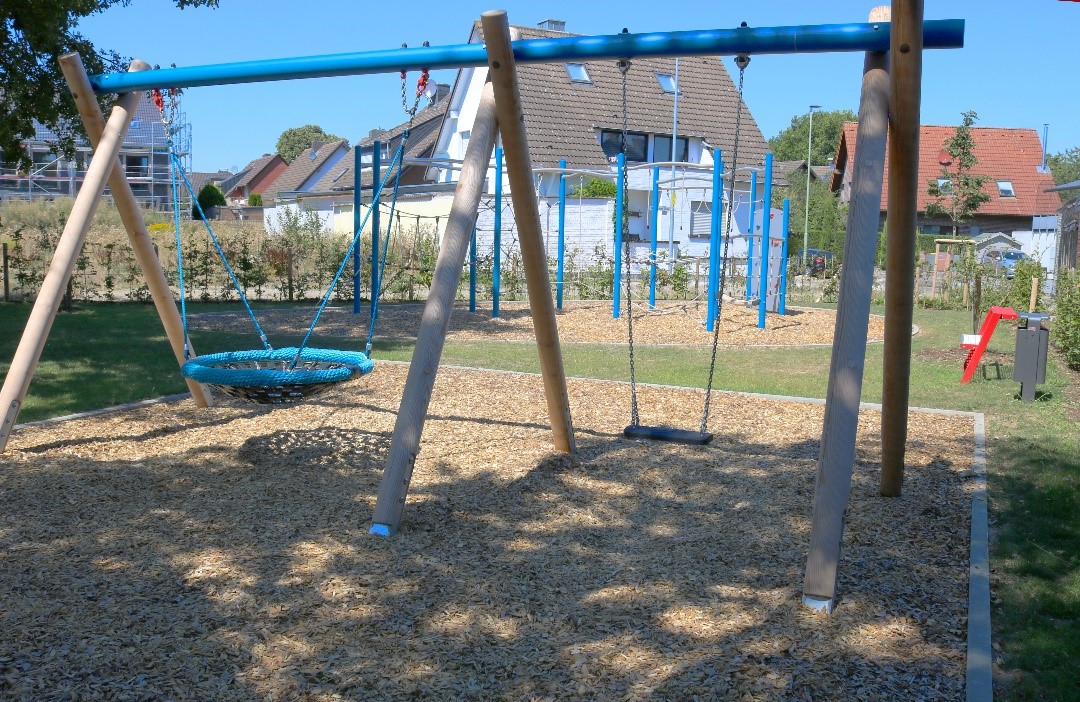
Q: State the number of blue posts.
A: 12